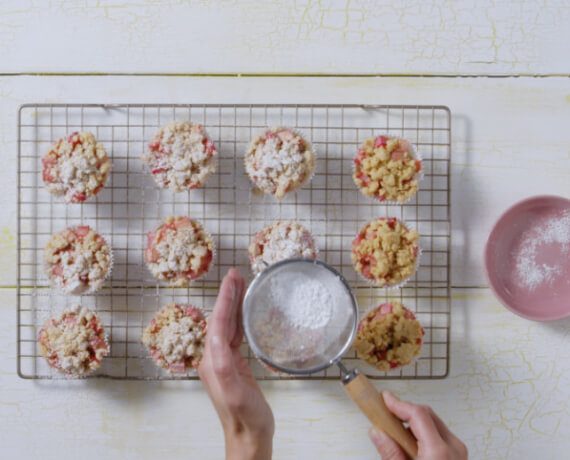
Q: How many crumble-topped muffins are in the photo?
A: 12